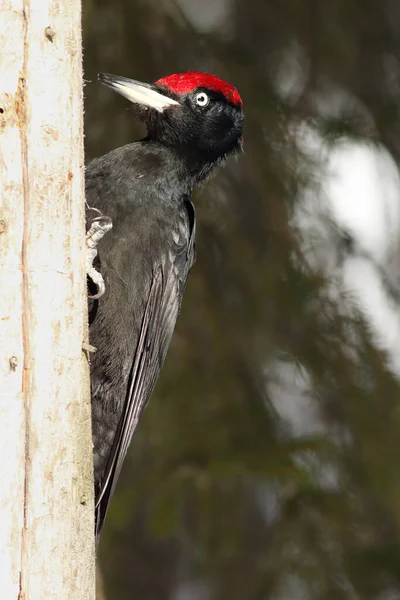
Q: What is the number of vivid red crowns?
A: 1